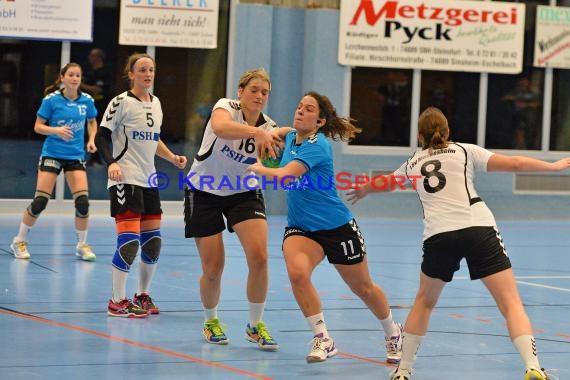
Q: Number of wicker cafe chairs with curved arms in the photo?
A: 0